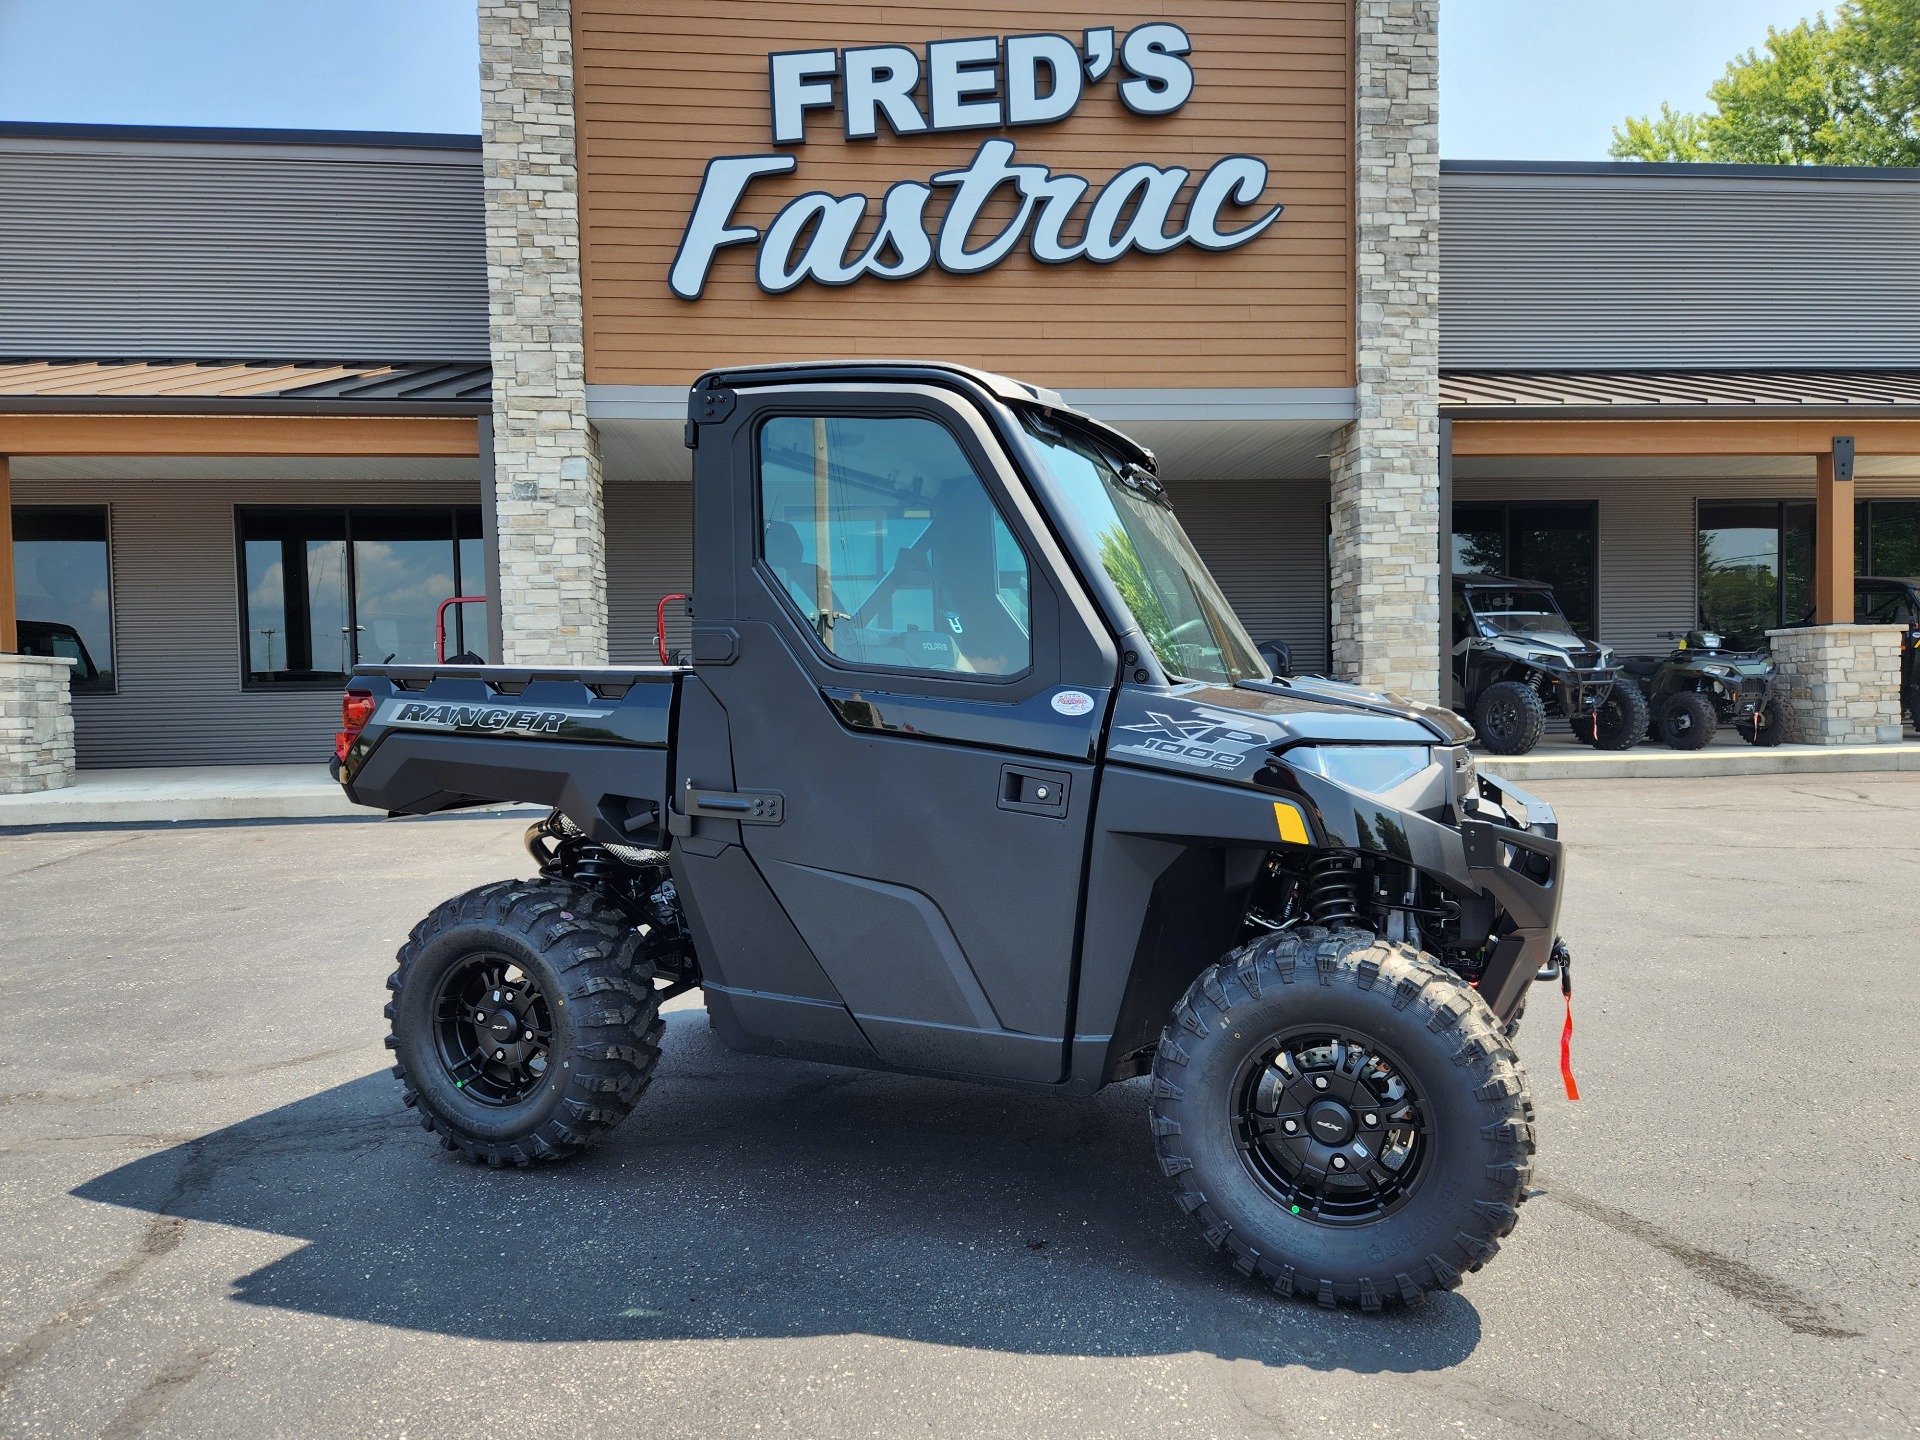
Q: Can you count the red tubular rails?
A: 2